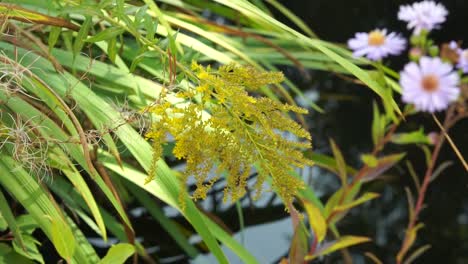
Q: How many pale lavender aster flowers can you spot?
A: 4